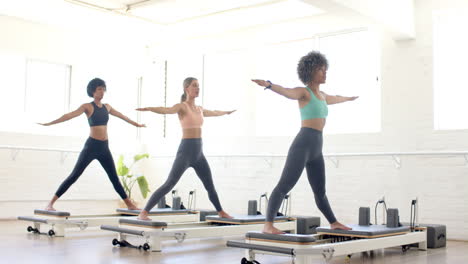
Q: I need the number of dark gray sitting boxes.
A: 3